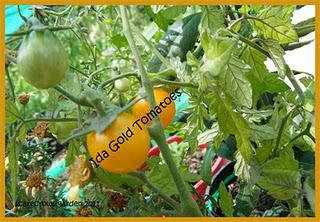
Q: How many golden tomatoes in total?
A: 2